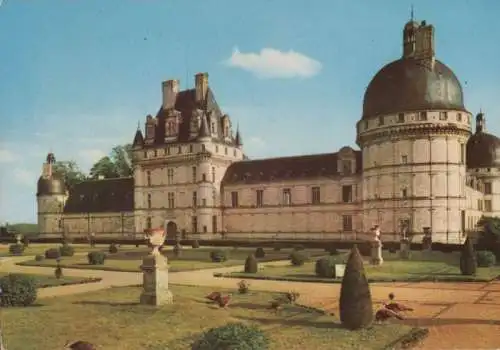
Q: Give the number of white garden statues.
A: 2